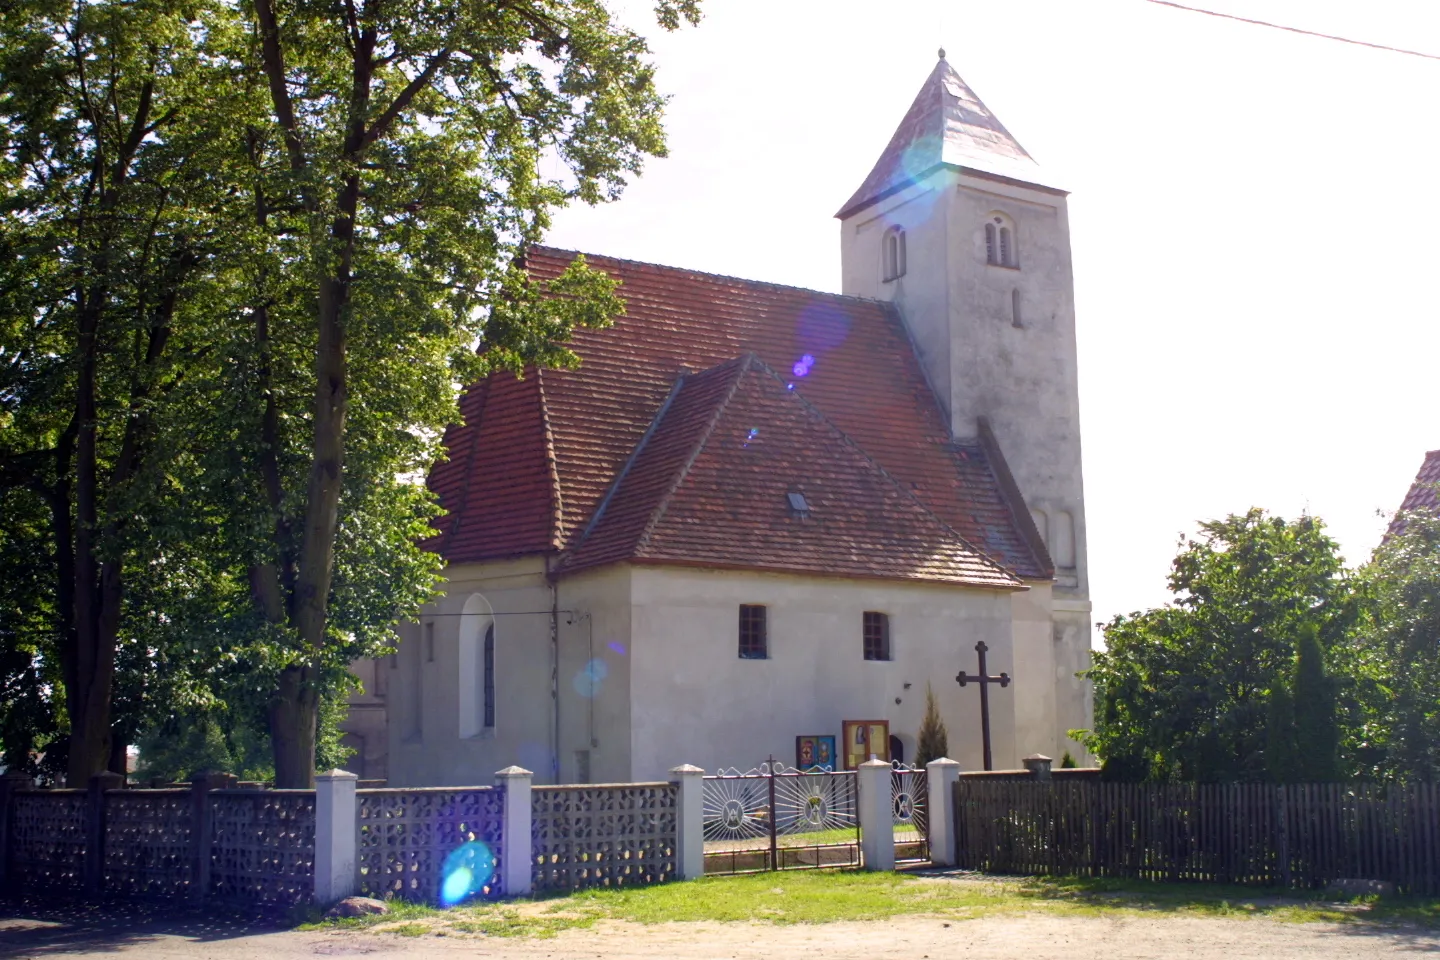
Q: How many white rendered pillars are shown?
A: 5